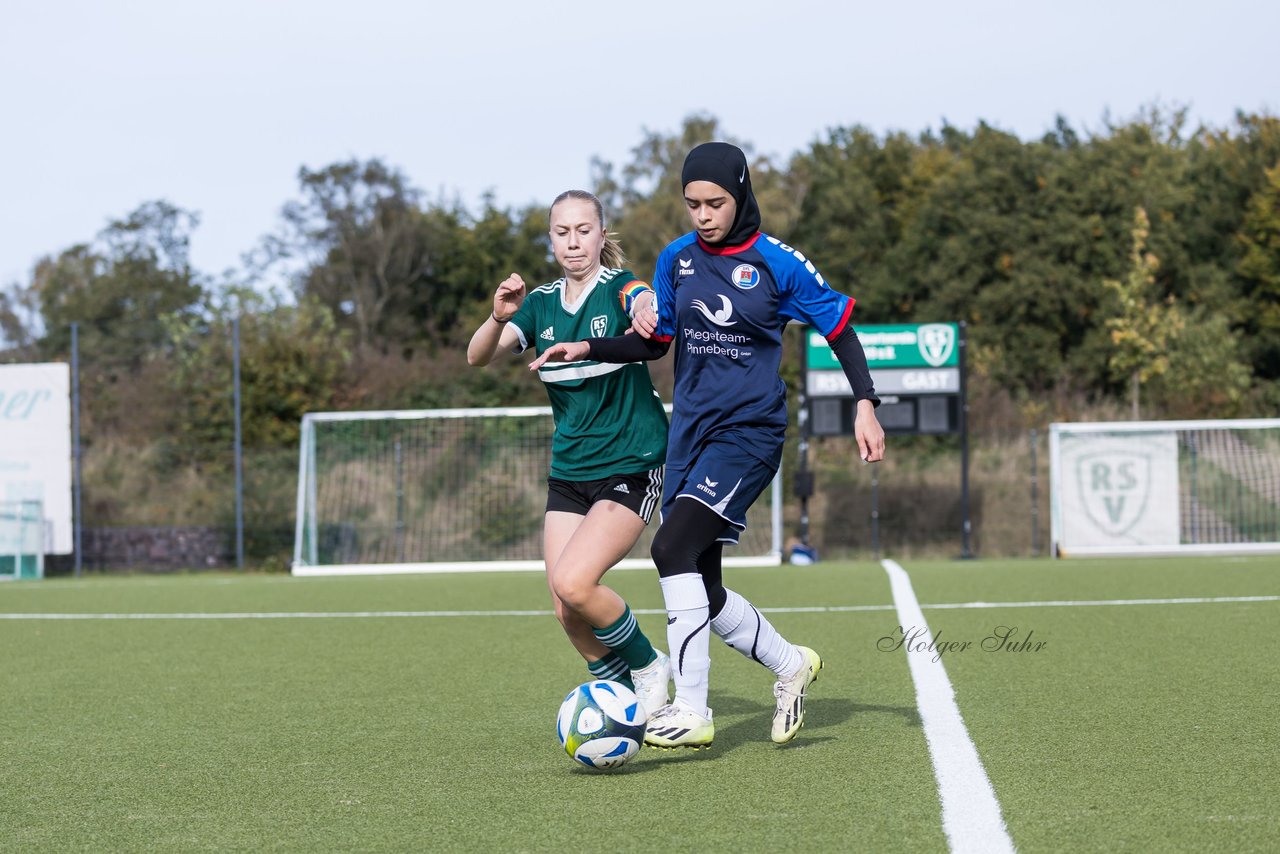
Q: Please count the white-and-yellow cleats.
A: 2